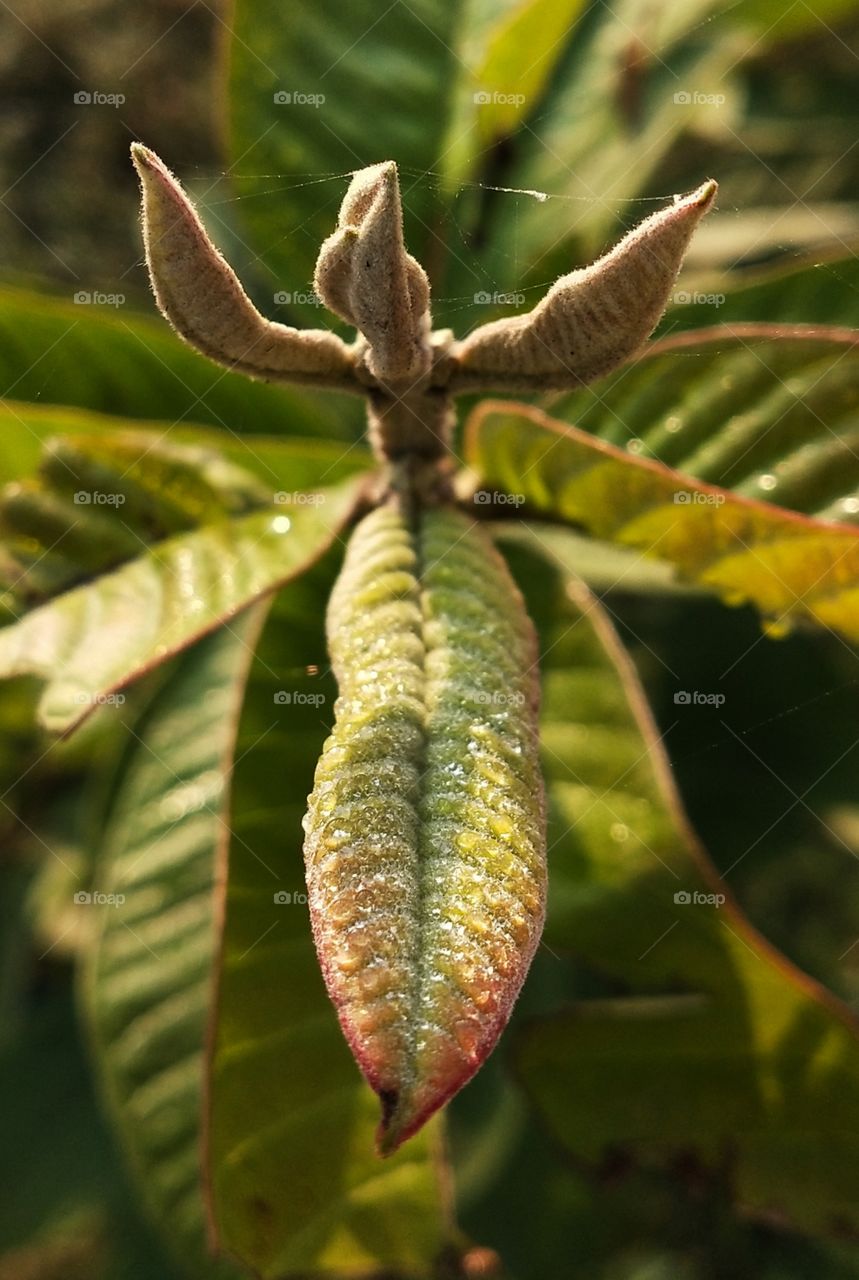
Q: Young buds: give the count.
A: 3